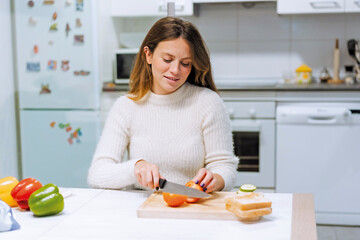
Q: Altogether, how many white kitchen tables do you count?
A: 1